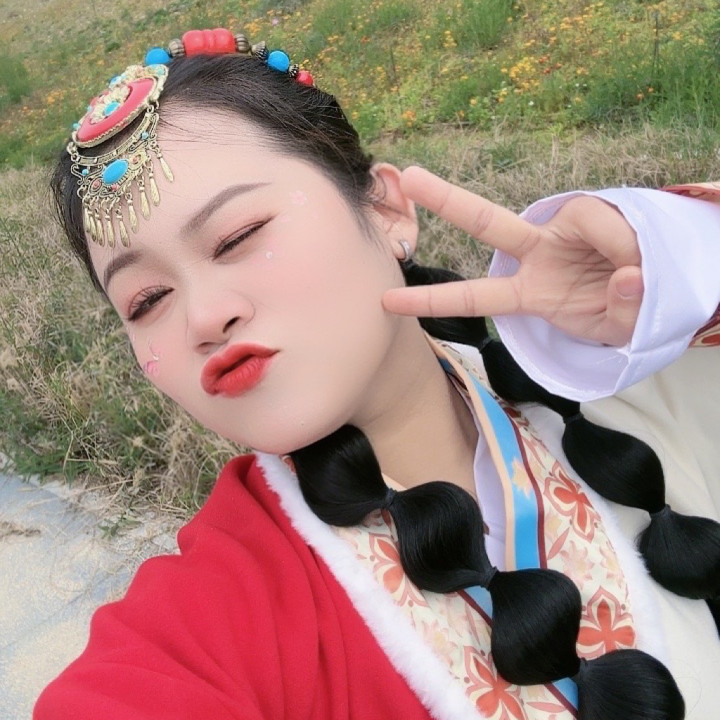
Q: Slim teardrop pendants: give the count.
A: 9